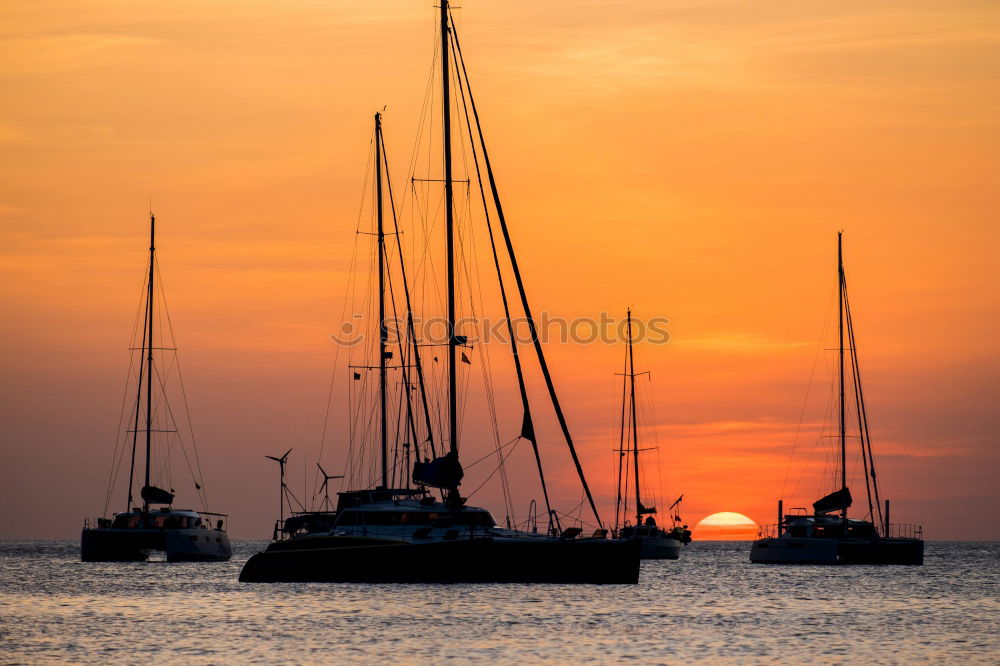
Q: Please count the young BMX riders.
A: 0